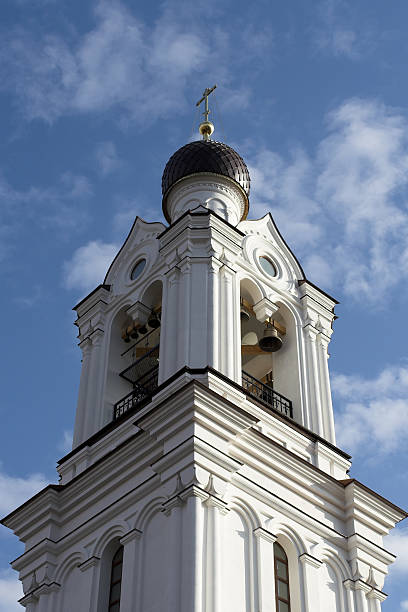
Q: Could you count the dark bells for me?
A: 6